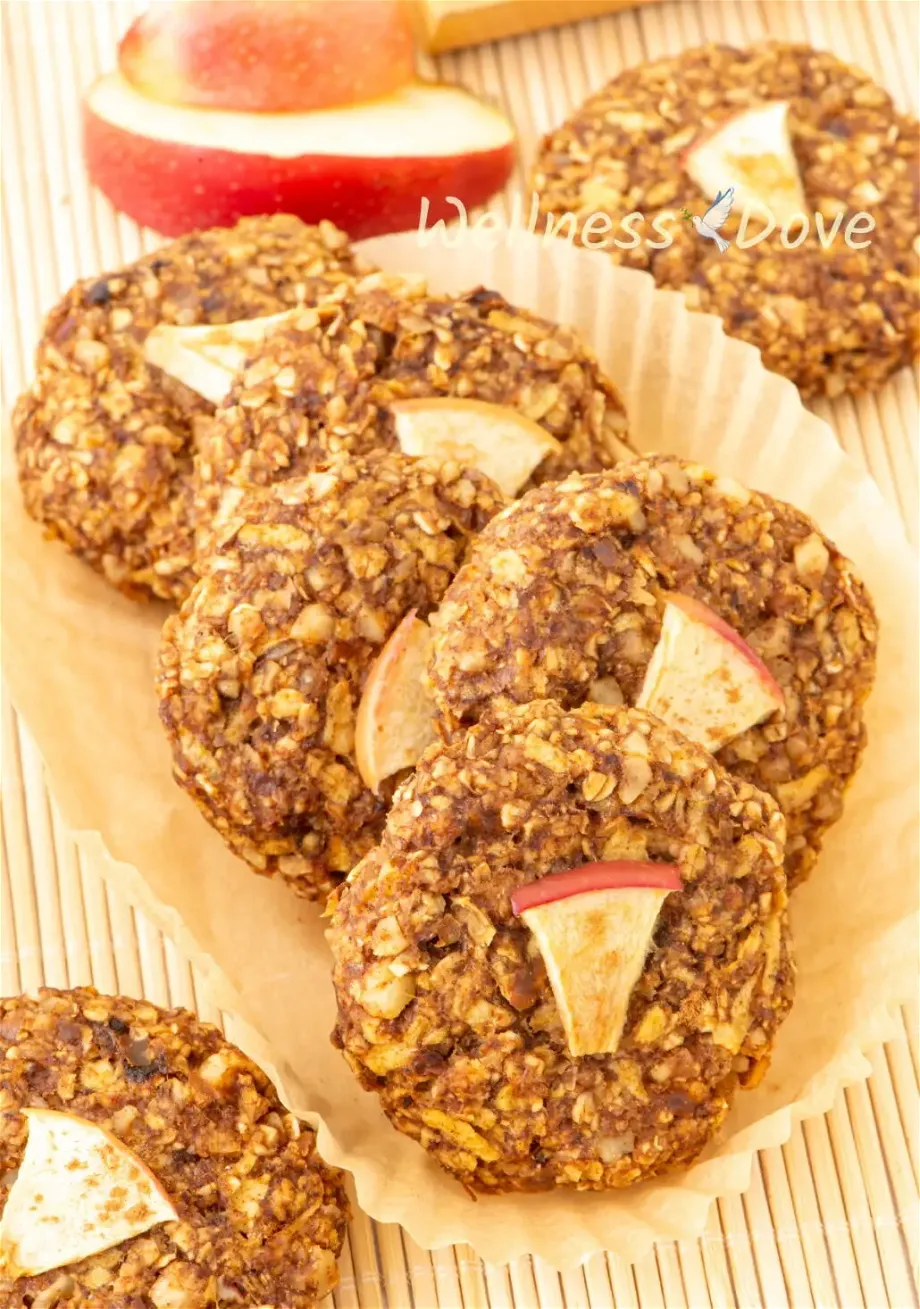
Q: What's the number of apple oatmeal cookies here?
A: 7